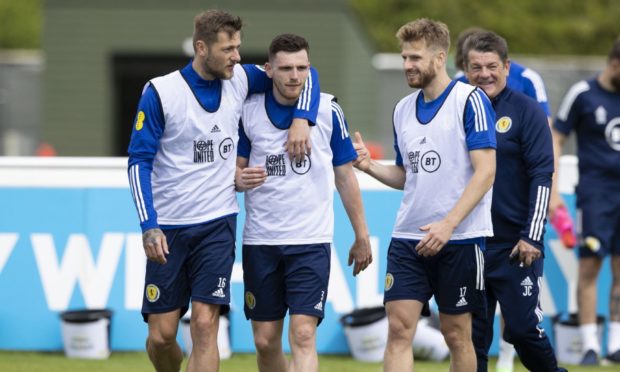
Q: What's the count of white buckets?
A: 4